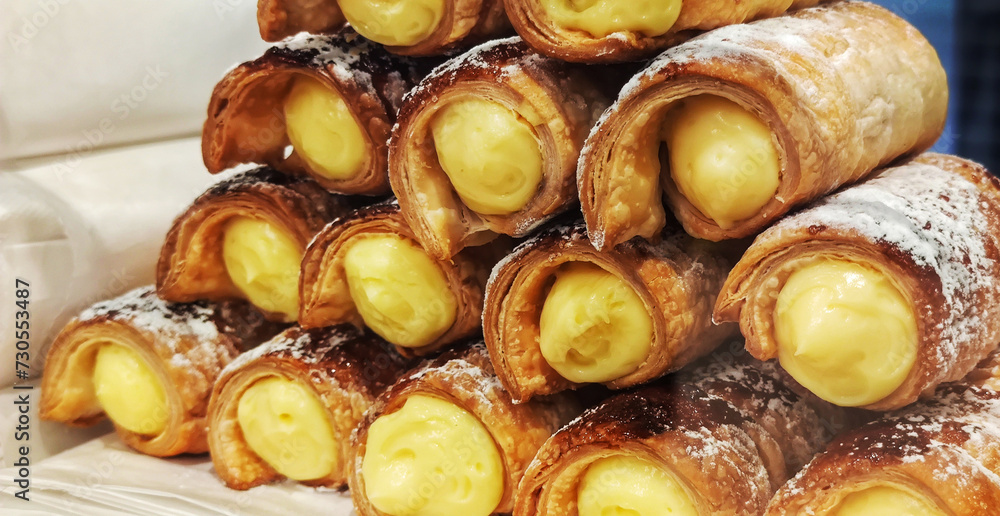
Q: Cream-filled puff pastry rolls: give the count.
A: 14